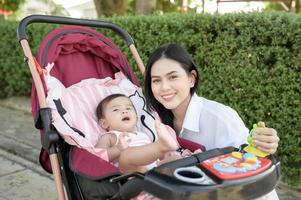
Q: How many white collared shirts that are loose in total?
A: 1